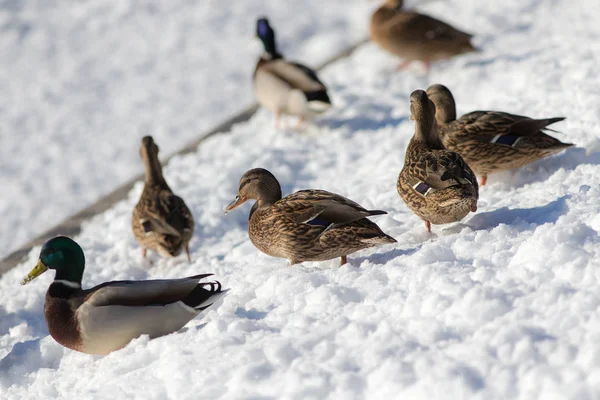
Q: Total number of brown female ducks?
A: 5